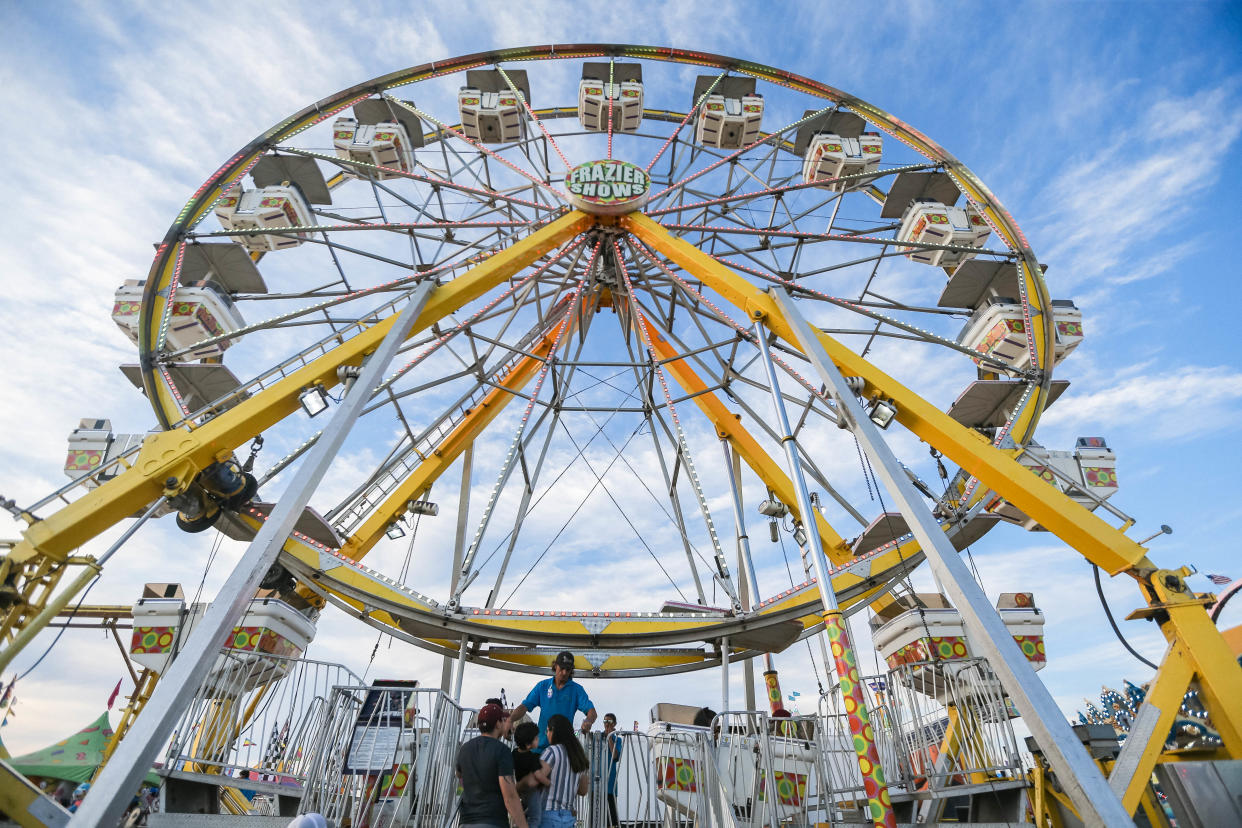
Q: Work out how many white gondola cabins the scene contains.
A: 15